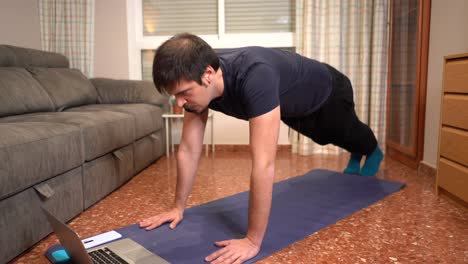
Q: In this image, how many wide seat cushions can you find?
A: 3